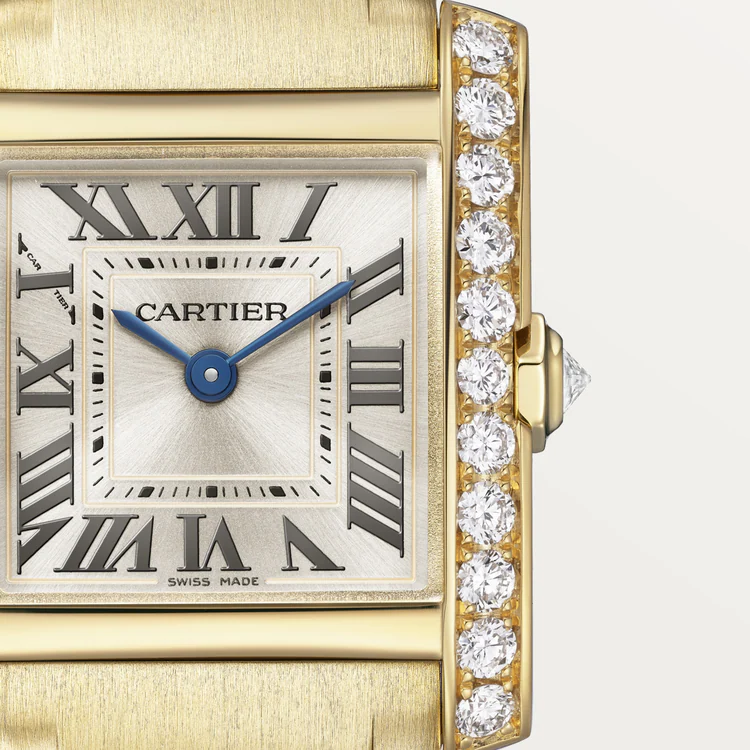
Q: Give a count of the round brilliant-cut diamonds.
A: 11